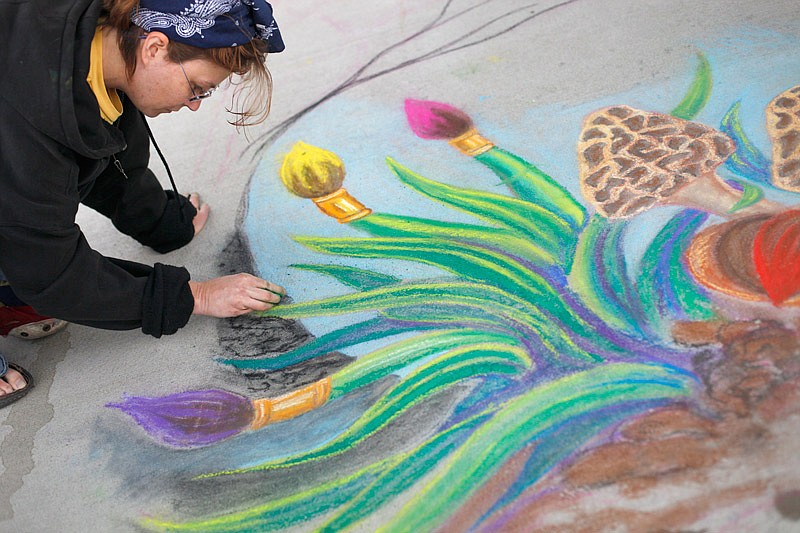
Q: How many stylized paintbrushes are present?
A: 3